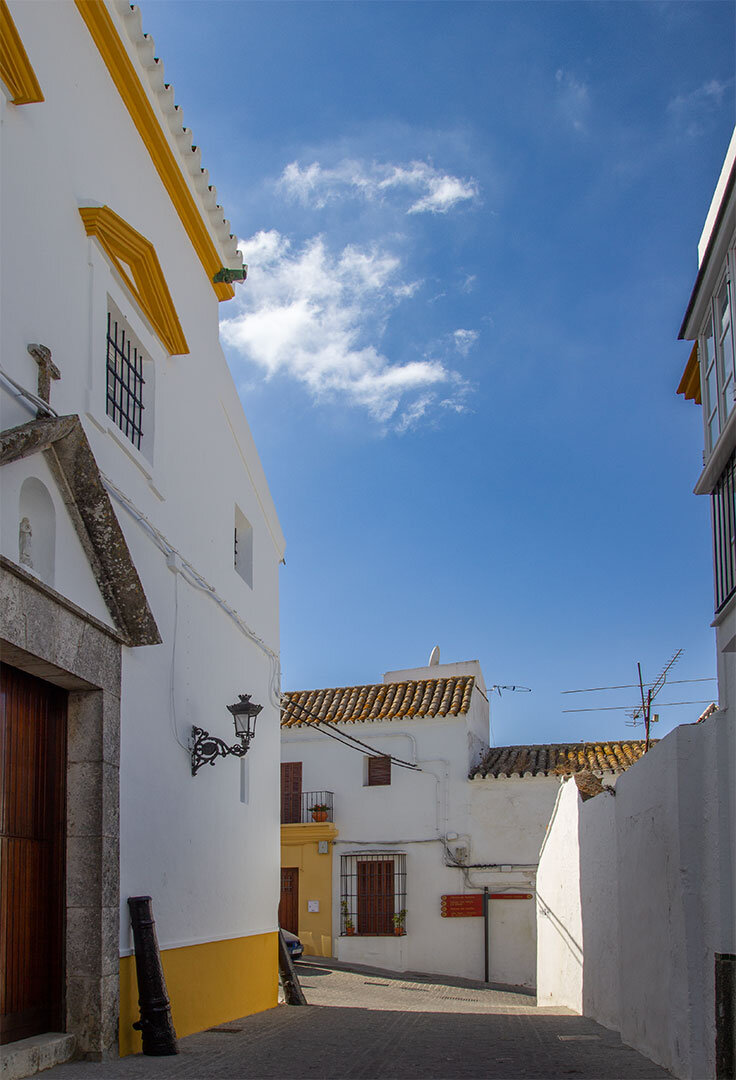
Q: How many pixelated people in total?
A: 0